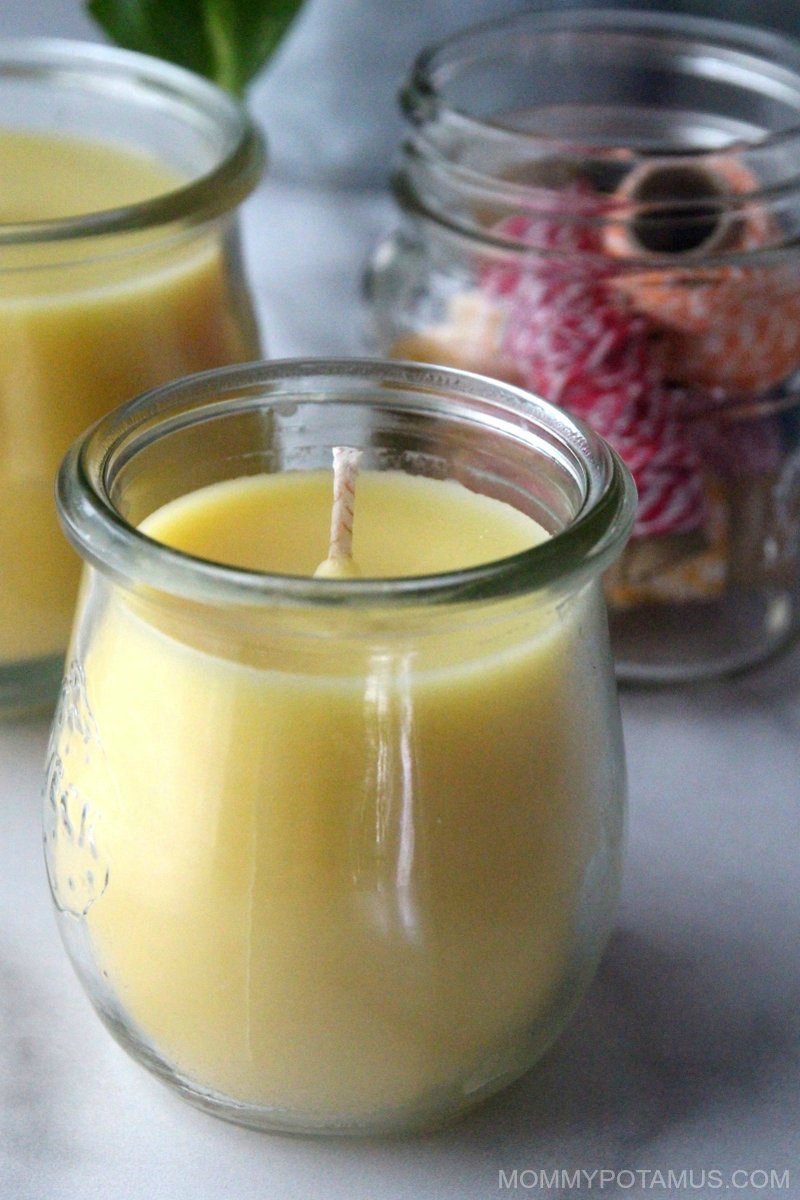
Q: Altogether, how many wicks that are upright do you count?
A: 1